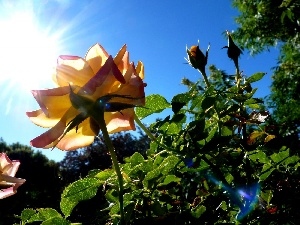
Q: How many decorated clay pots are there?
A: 0